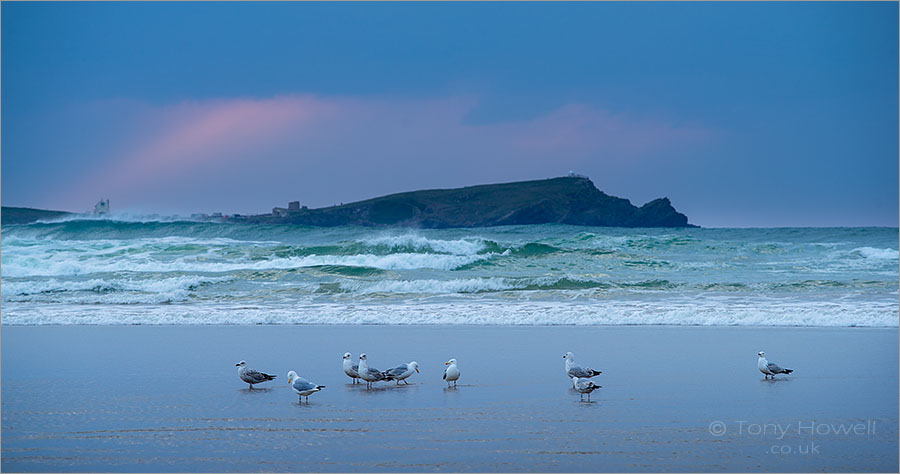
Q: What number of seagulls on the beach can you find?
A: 9